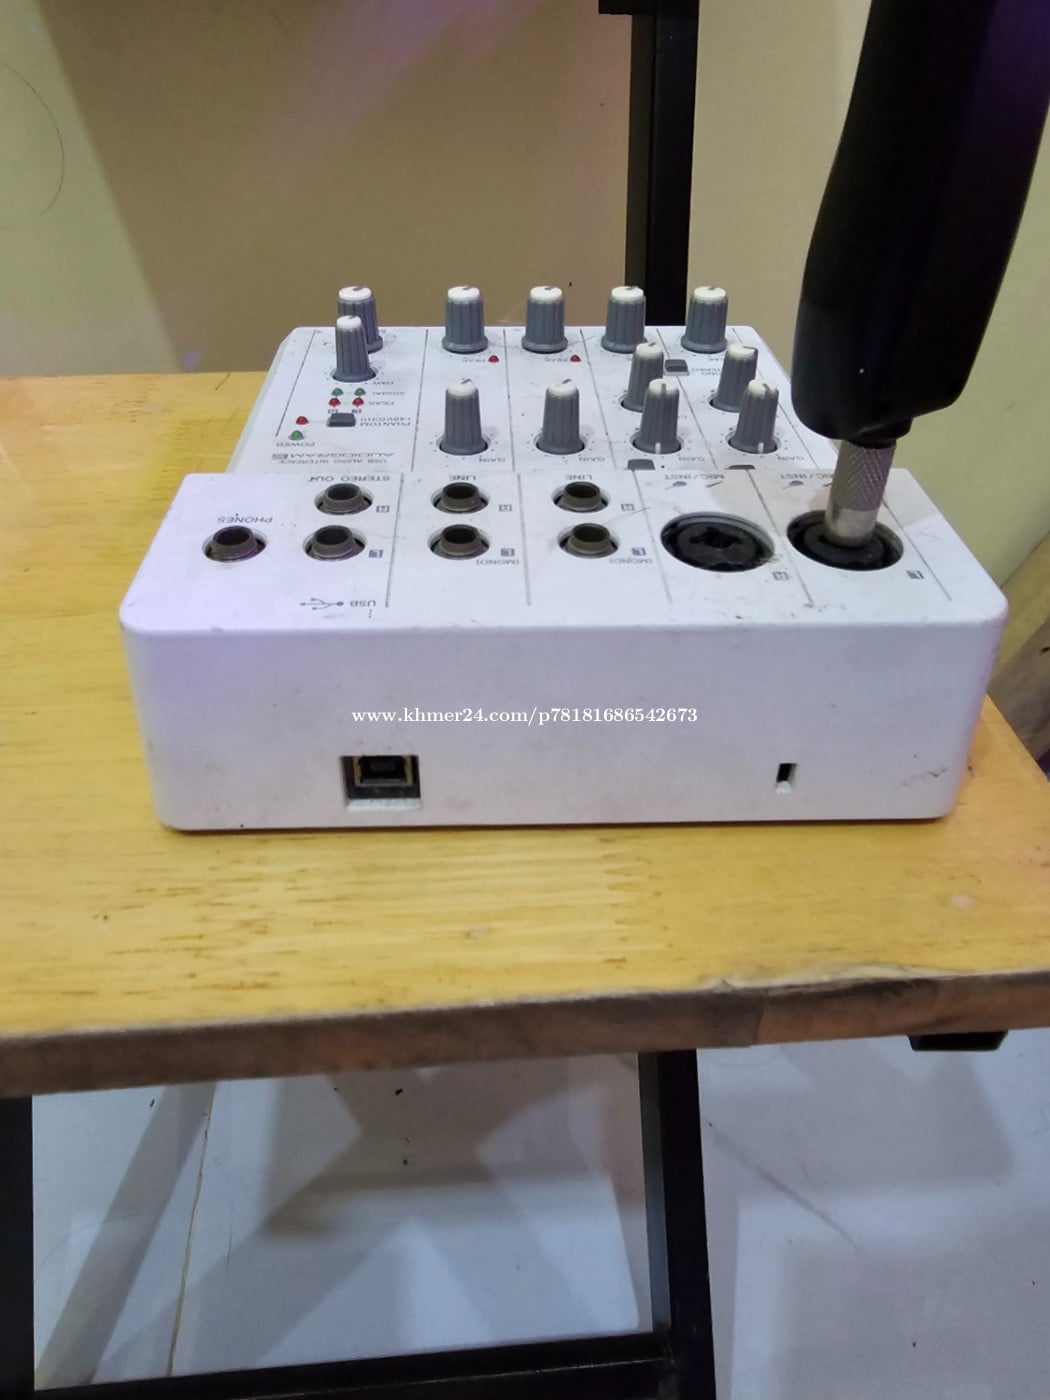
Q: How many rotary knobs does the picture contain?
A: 12